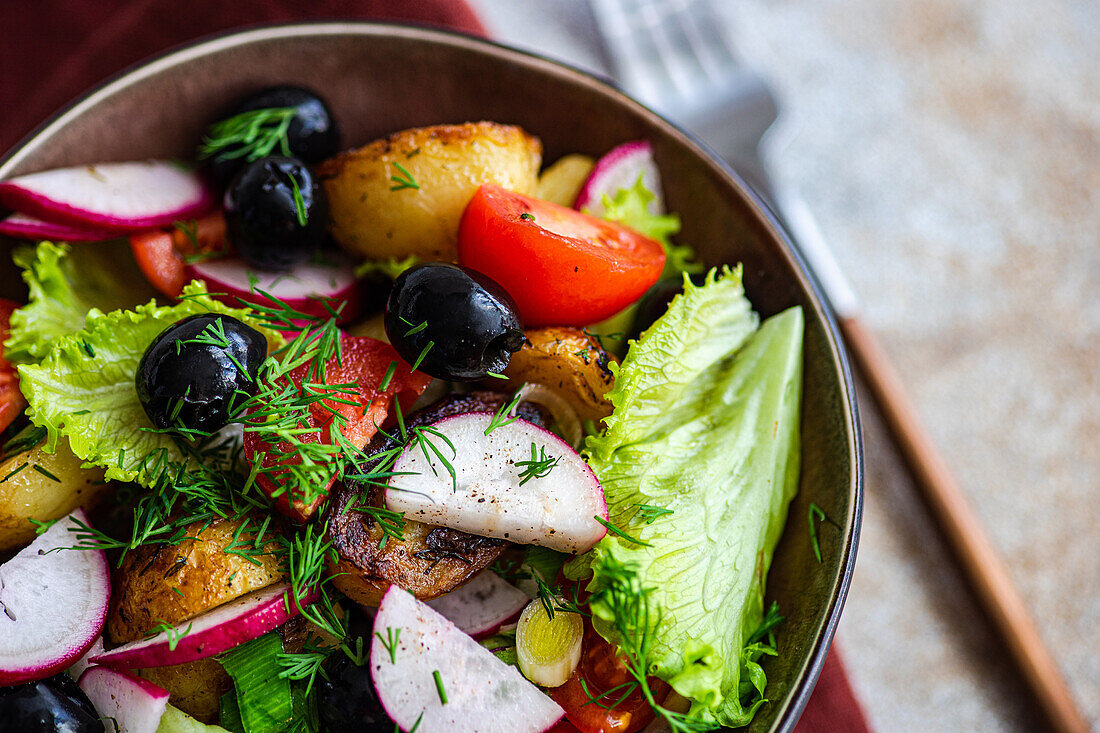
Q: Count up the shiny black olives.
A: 6